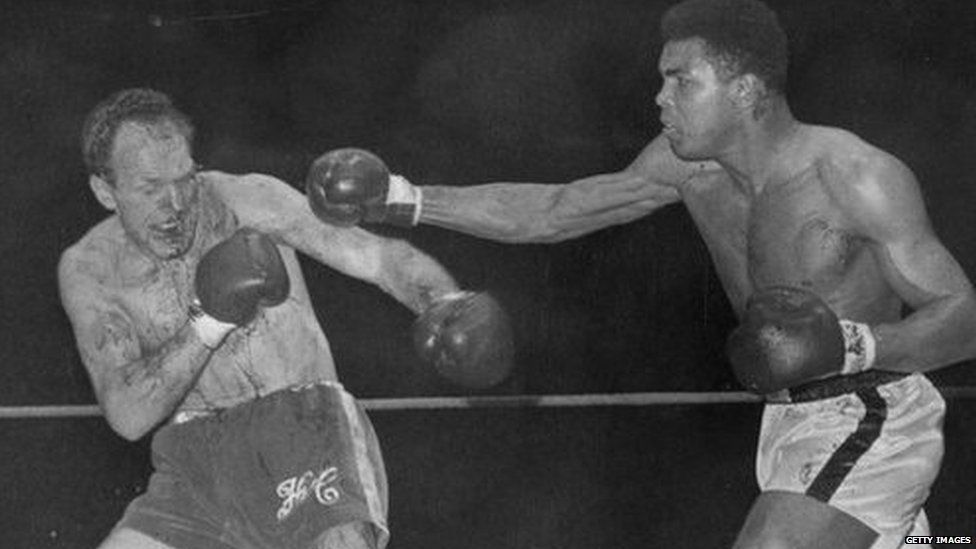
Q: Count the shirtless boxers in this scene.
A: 2